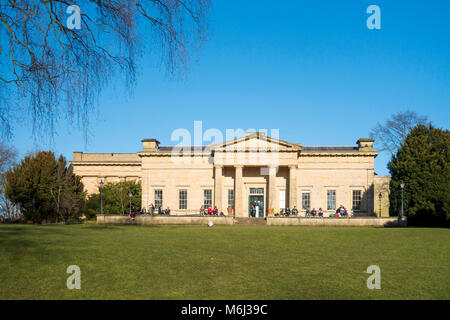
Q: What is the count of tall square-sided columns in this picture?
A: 4